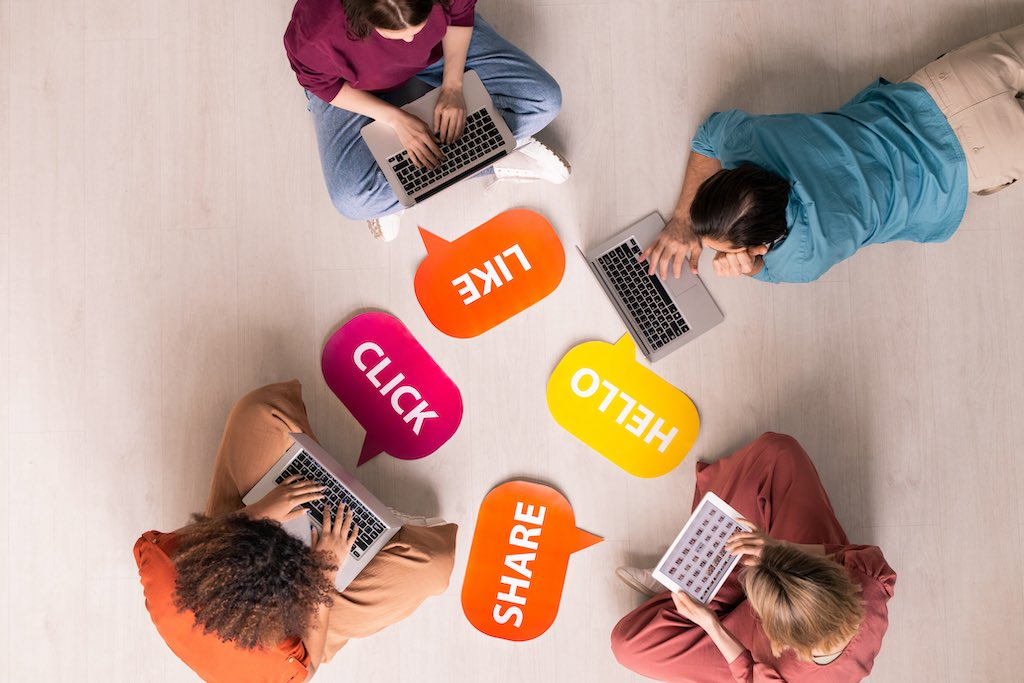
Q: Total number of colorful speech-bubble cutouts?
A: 4